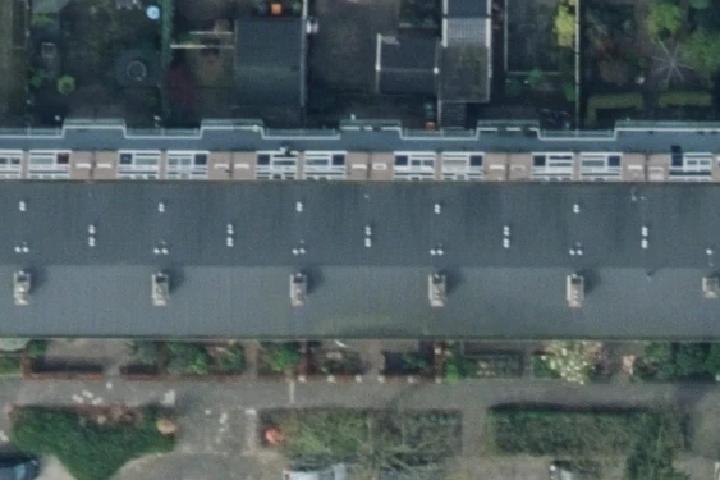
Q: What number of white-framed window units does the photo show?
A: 11